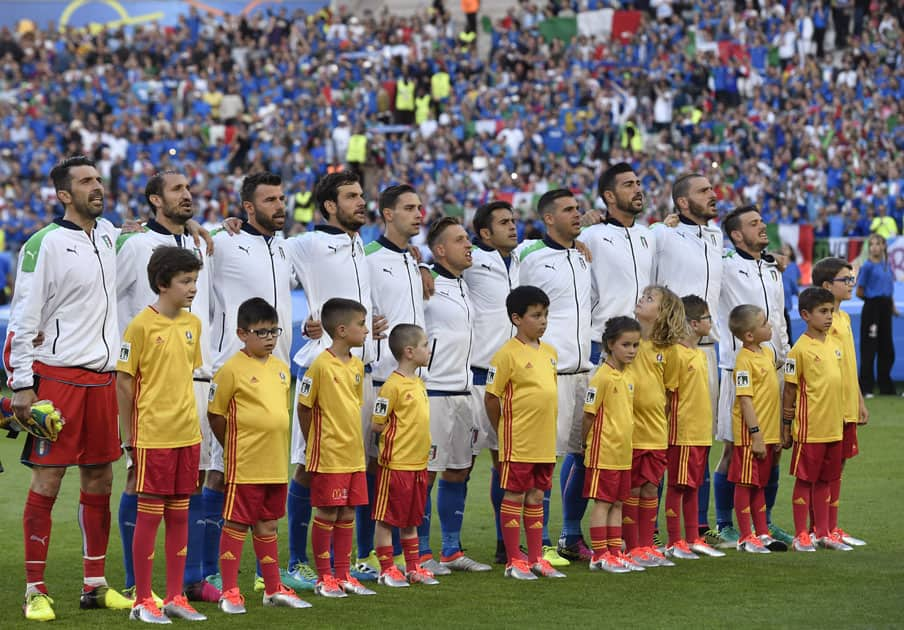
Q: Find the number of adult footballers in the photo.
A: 11